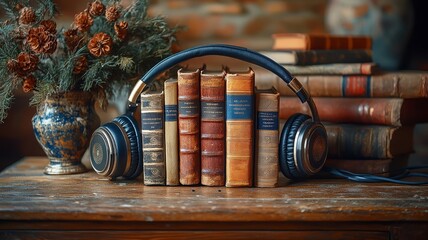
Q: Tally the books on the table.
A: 13